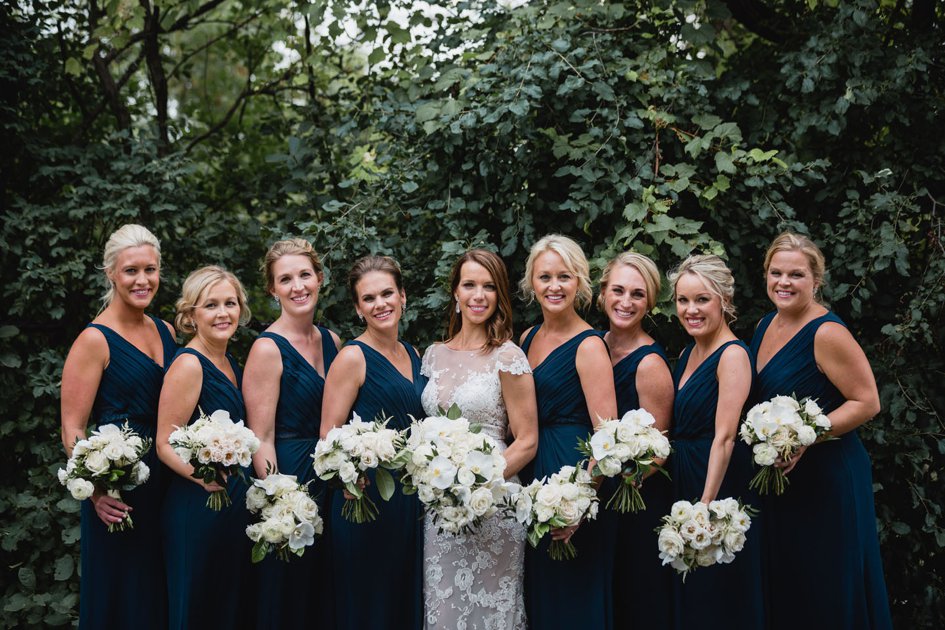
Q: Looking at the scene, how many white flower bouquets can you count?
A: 9